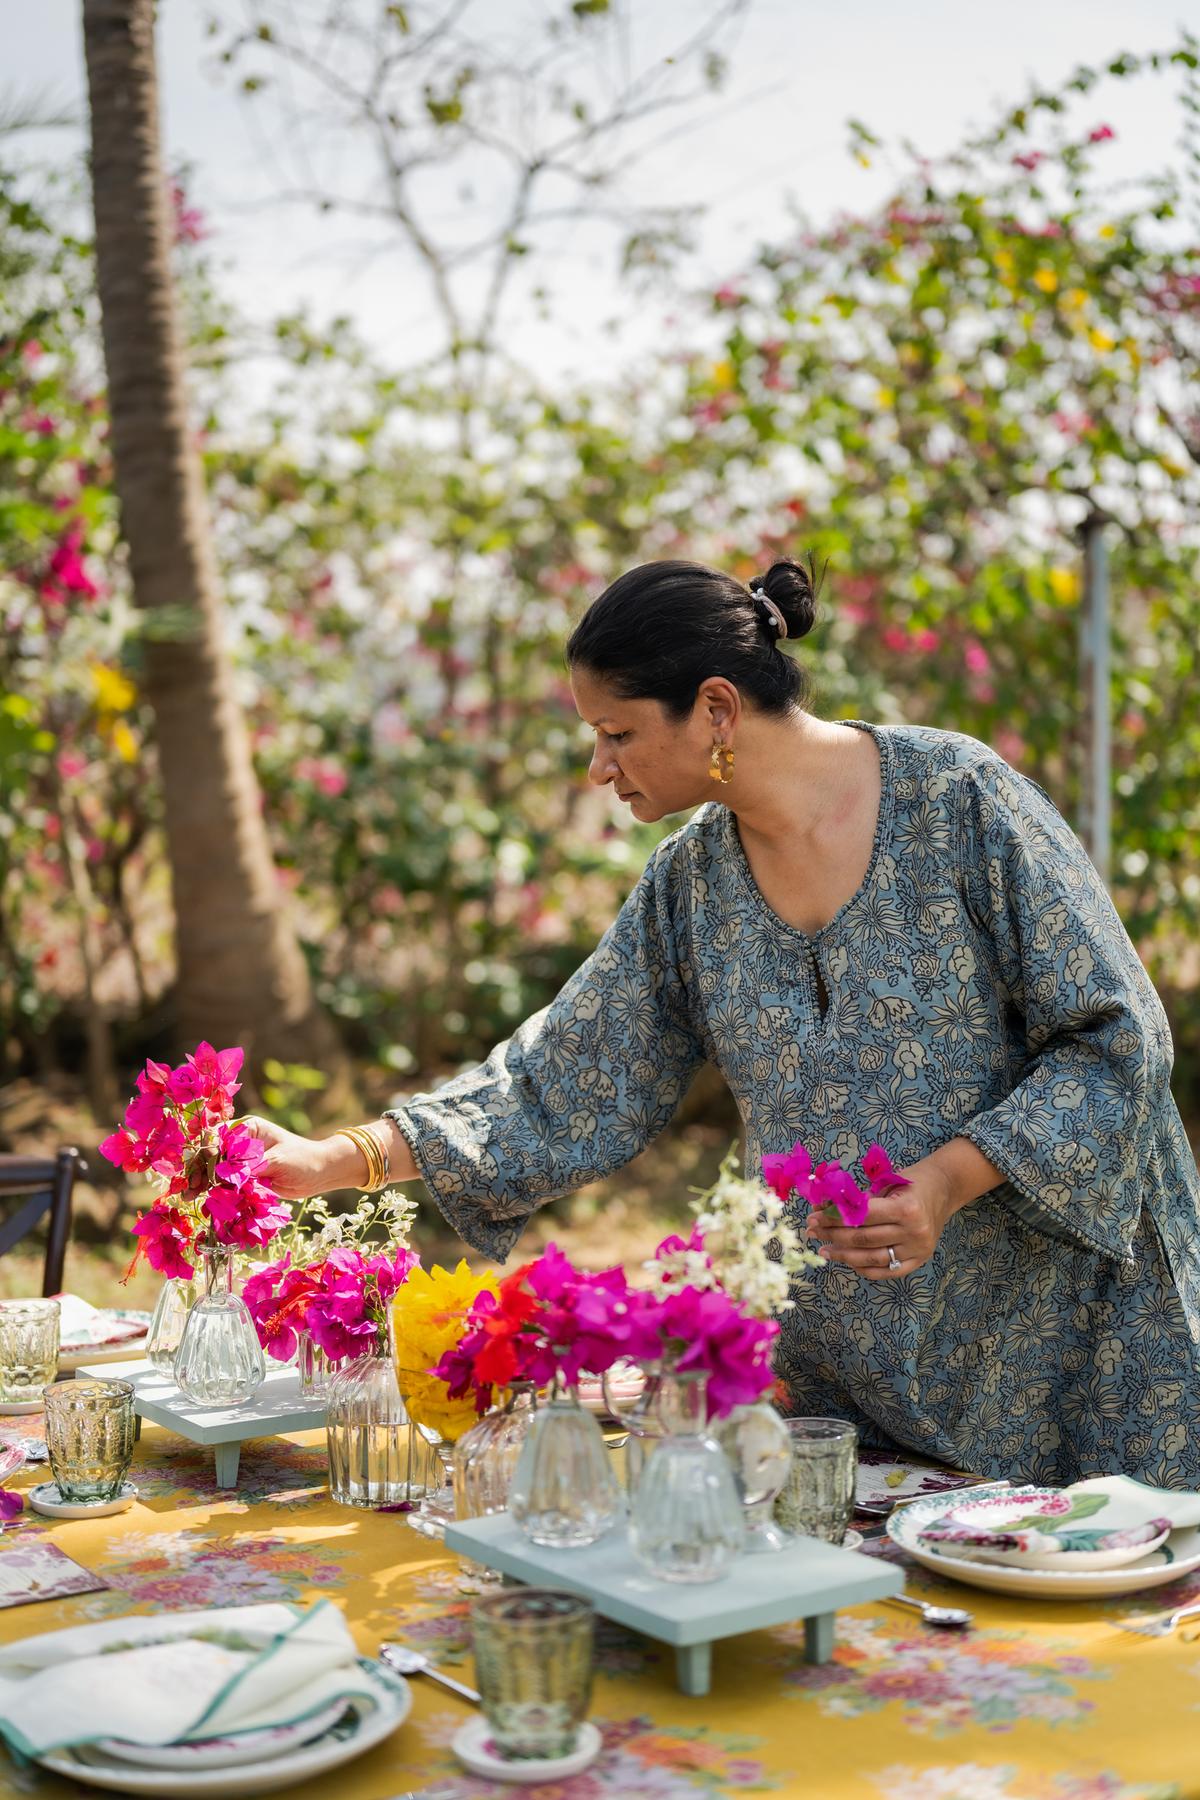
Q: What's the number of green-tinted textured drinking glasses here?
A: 4